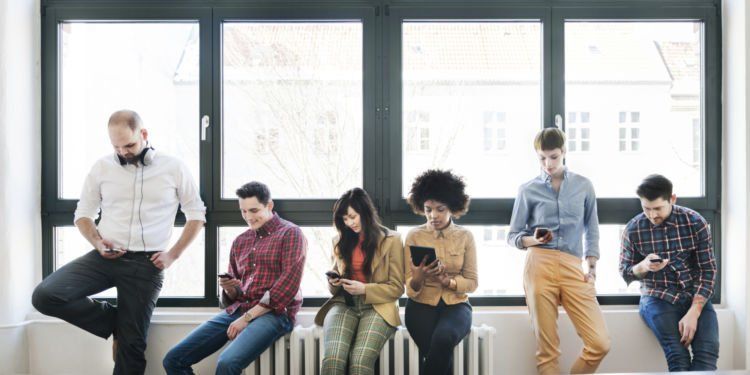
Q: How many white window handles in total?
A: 2